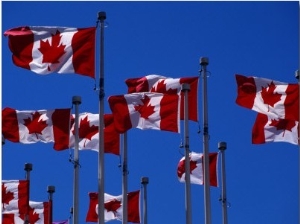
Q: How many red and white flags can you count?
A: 11